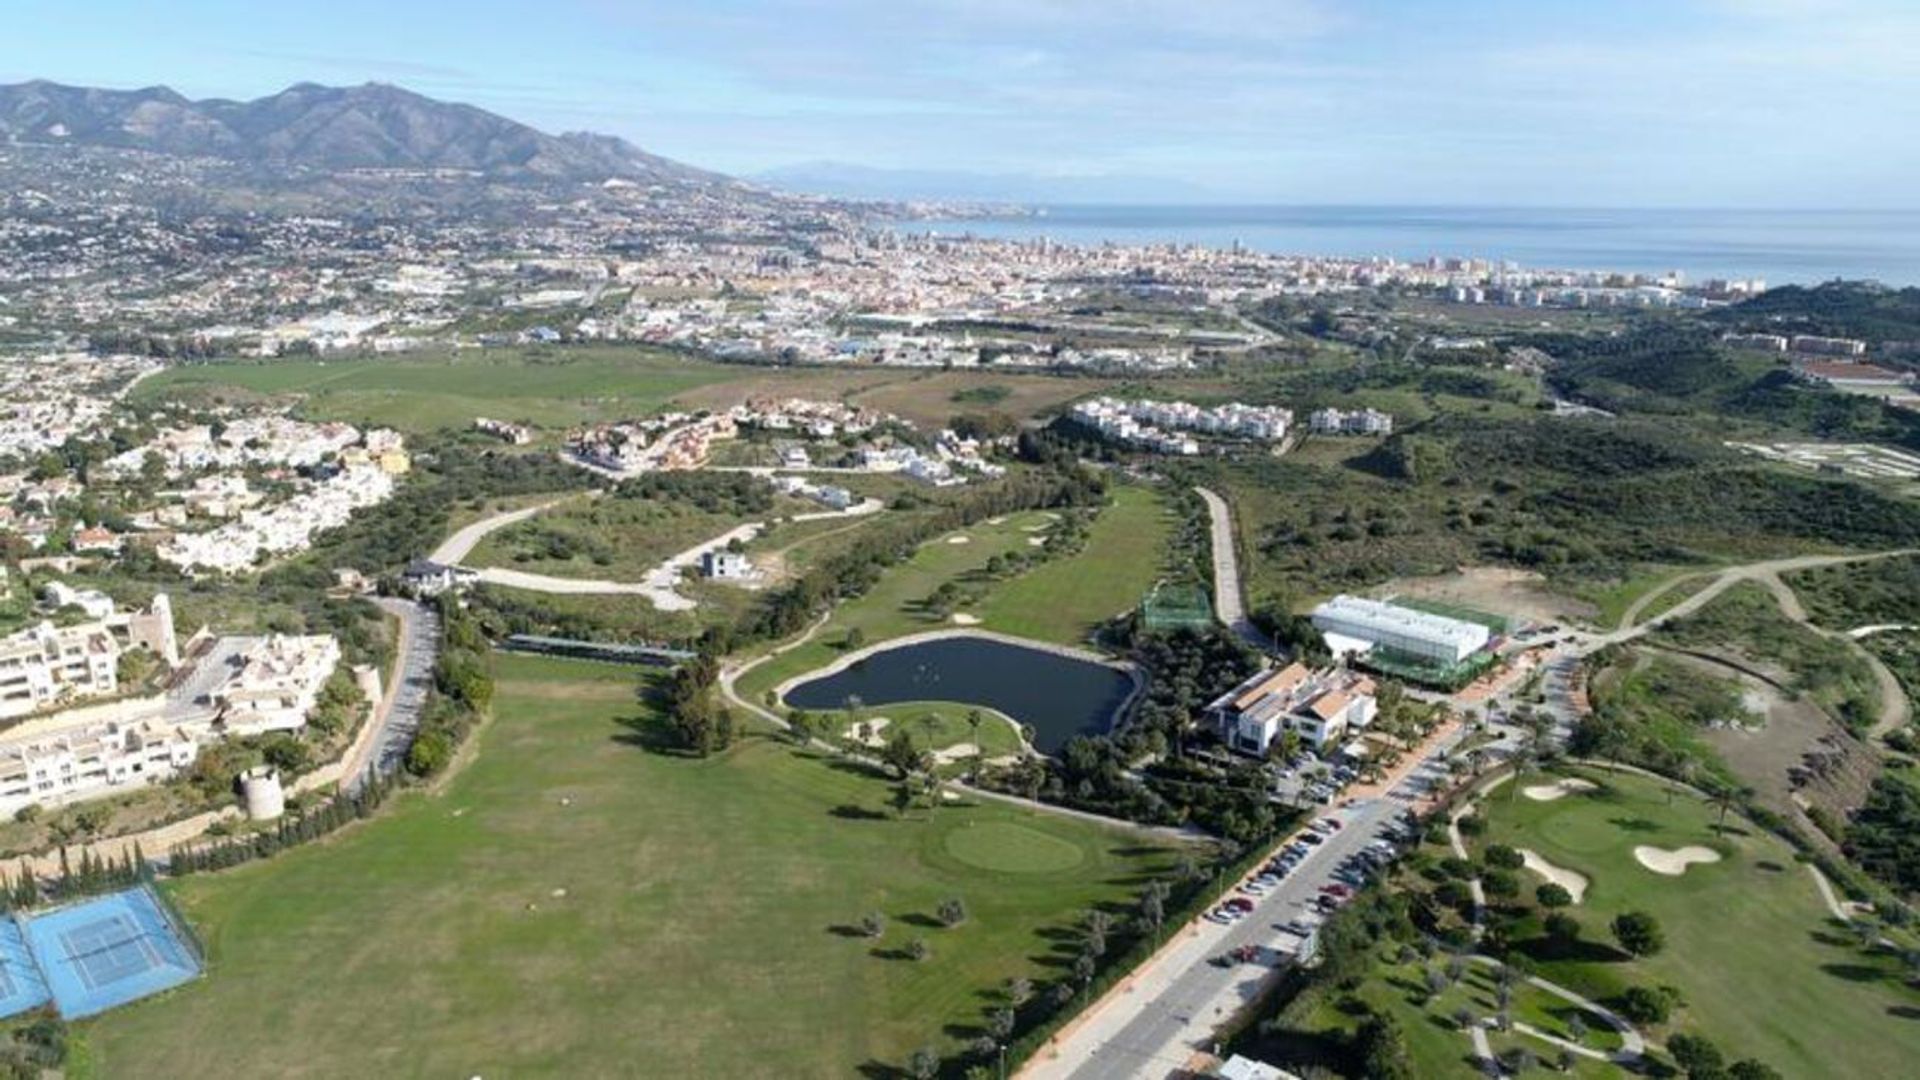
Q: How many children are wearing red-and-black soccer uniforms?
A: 0